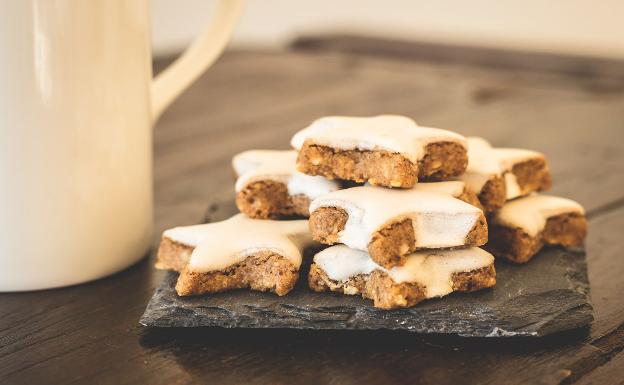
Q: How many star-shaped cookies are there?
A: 7